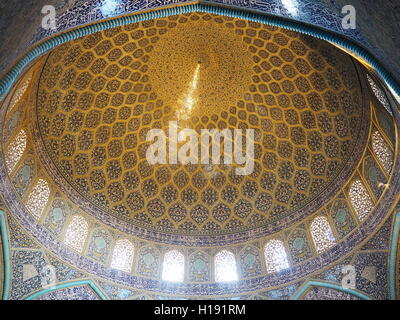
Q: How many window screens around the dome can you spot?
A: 12